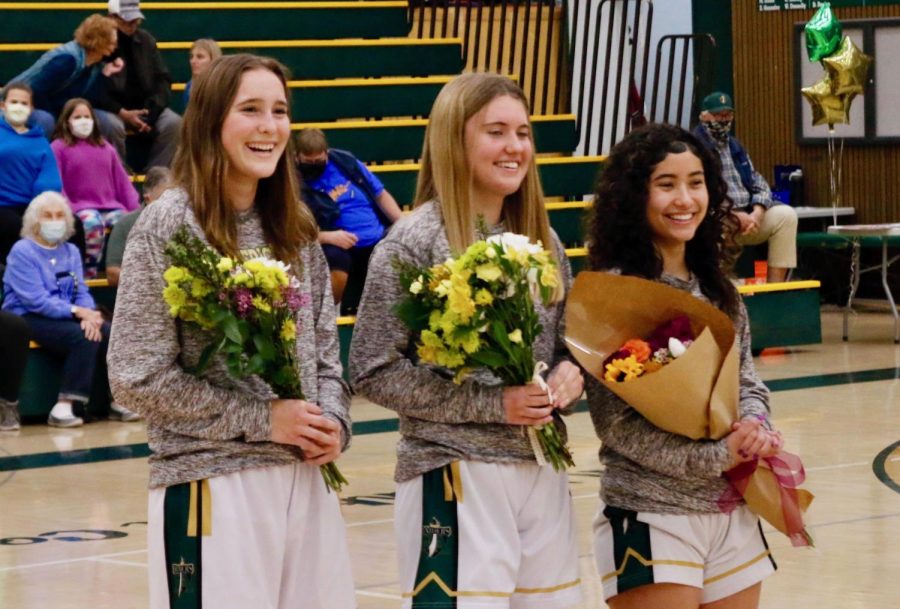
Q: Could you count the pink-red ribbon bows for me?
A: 1